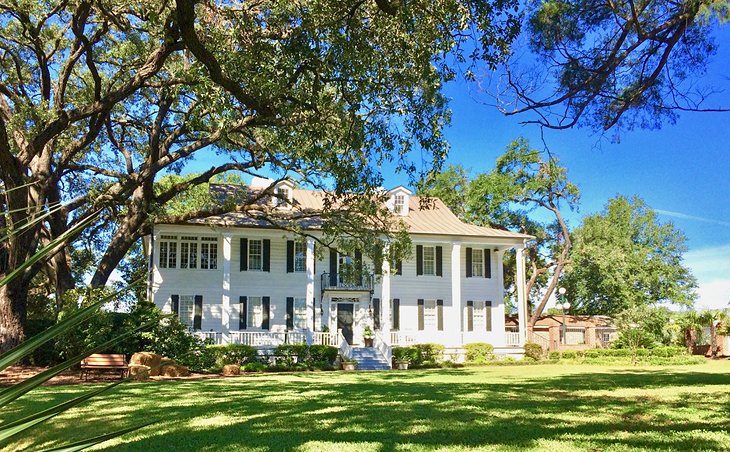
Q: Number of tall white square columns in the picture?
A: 5